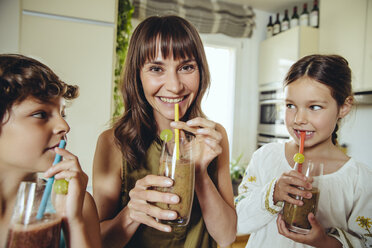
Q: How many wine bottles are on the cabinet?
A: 6